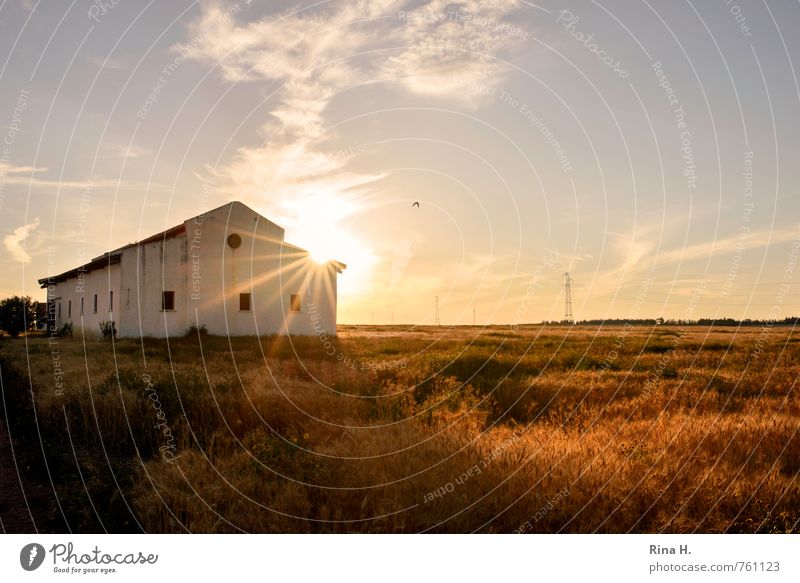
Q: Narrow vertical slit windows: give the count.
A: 5